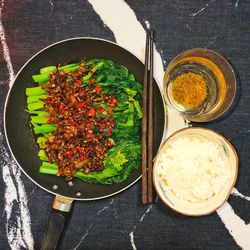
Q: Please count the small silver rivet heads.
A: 3